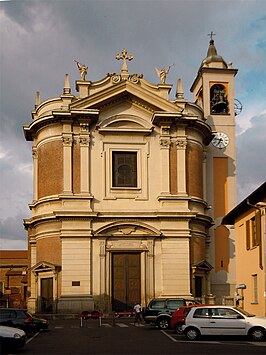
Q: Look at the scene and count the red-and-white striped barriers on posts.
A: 2